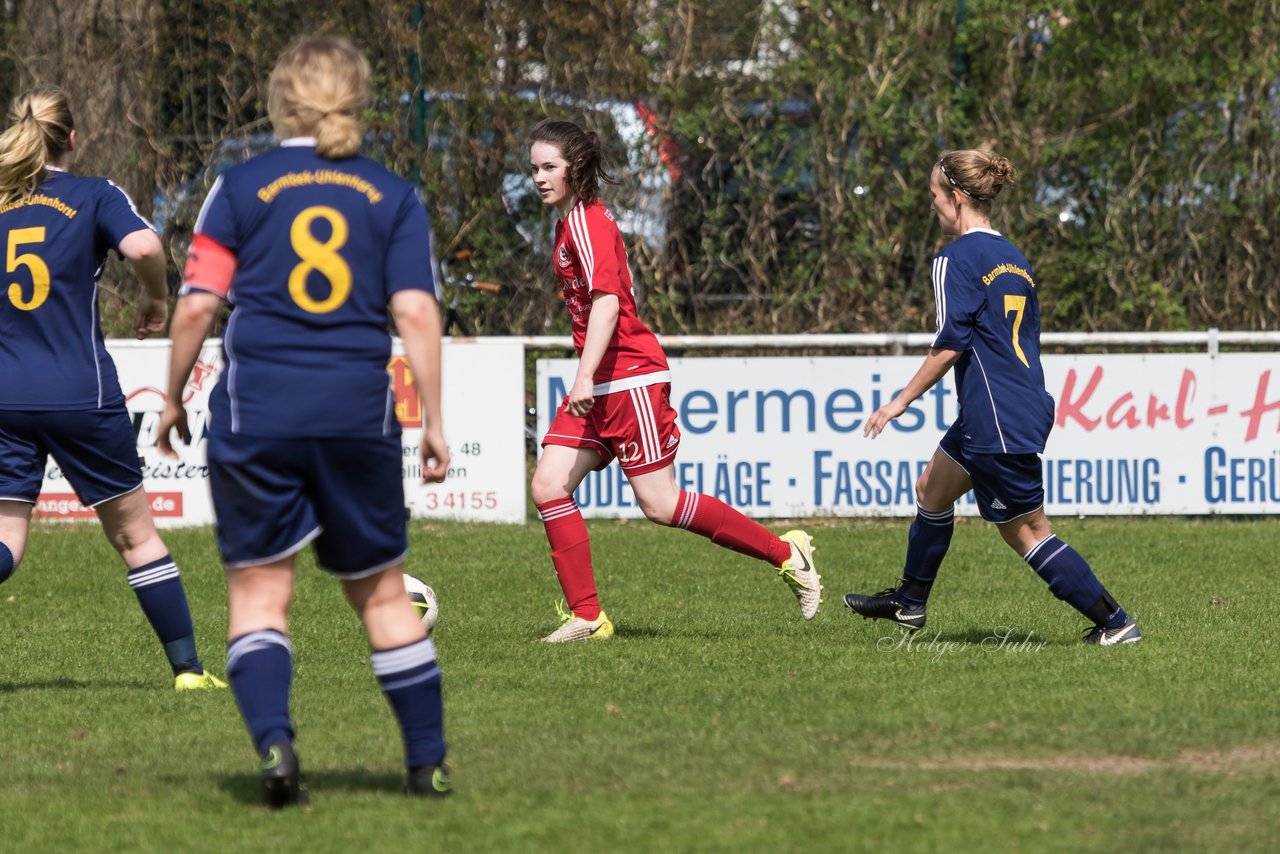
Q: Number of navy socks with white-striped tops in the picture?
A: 5